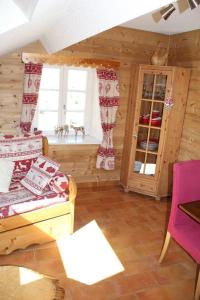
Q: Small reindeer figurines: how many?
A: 3